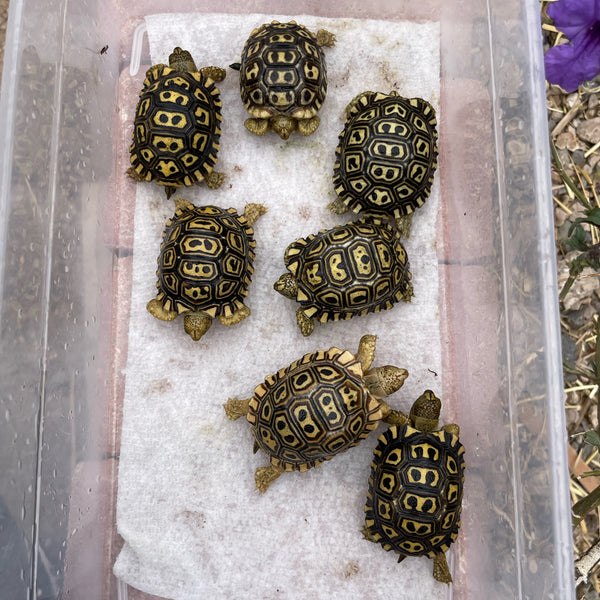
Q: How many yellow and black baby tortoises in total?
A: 7